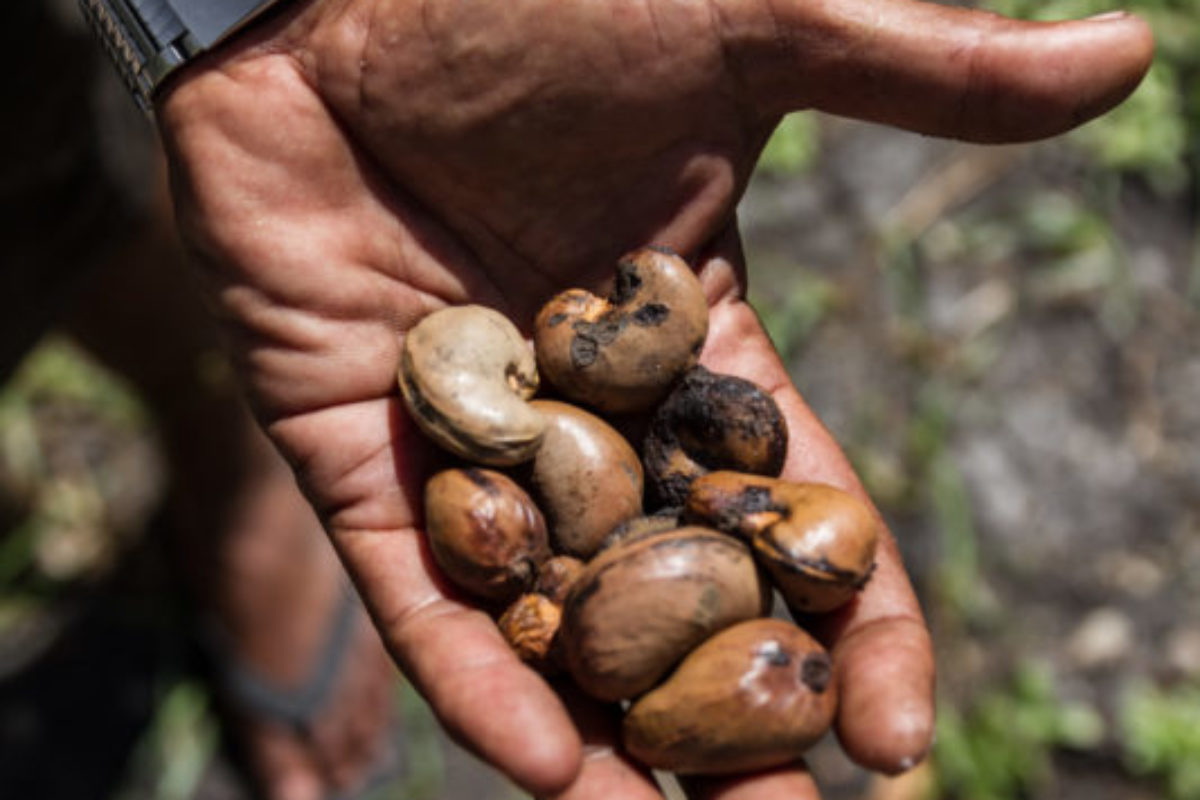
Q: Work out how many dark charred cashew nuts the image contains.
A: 1